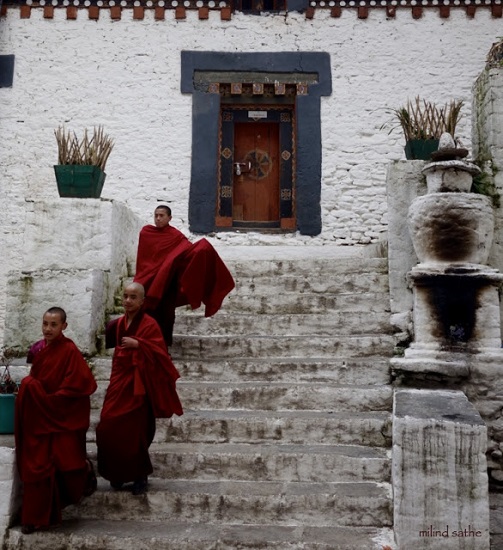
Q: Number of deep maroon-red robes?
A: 3